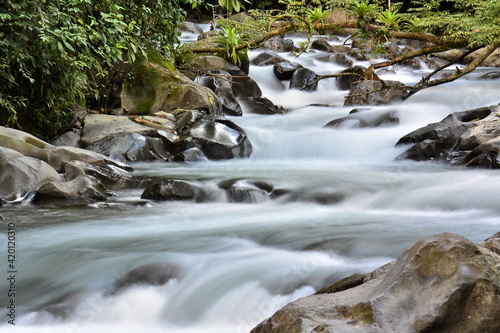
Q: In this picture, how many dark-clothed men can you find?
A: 0